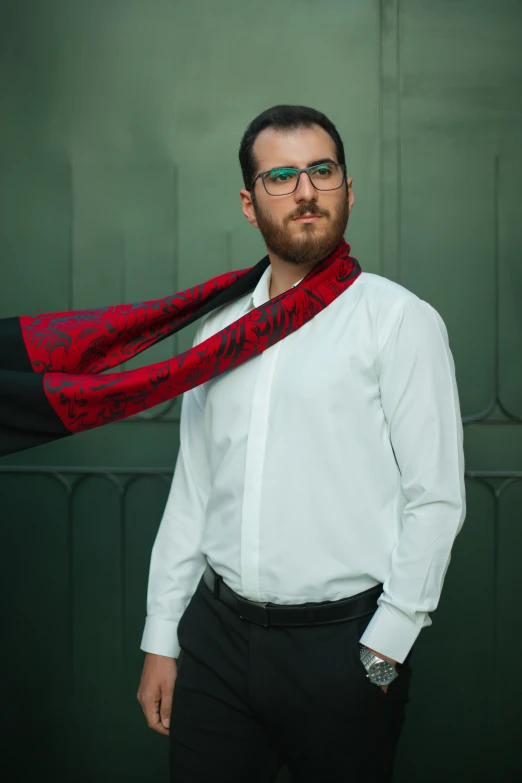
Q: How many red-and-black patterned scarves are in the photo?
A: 1